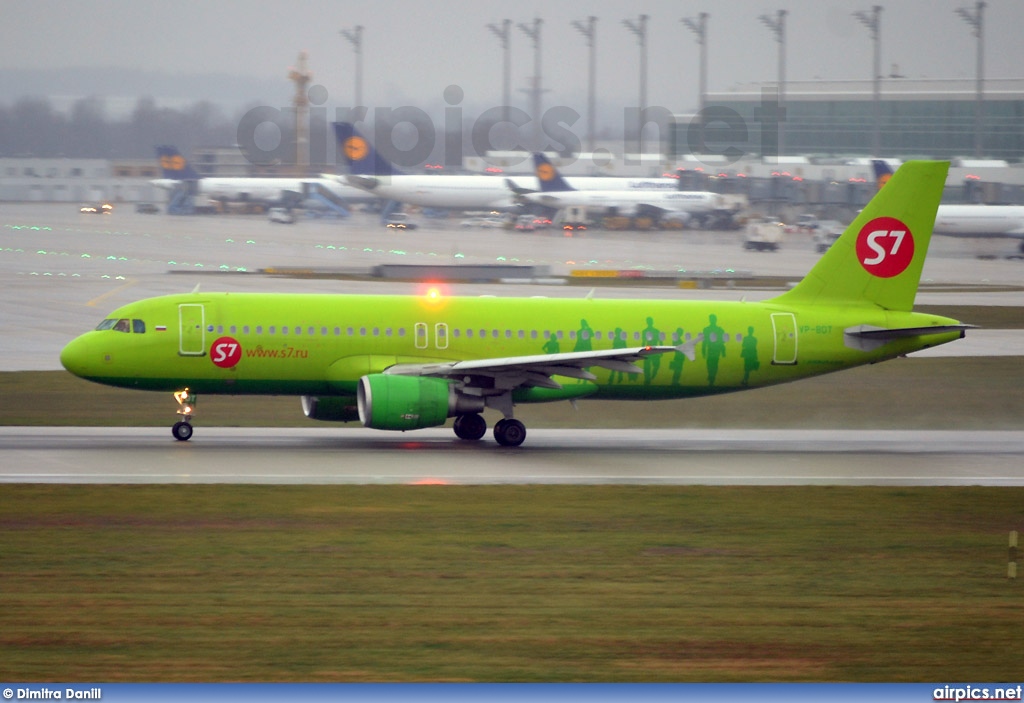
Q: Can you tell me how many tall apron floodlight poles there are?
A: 9